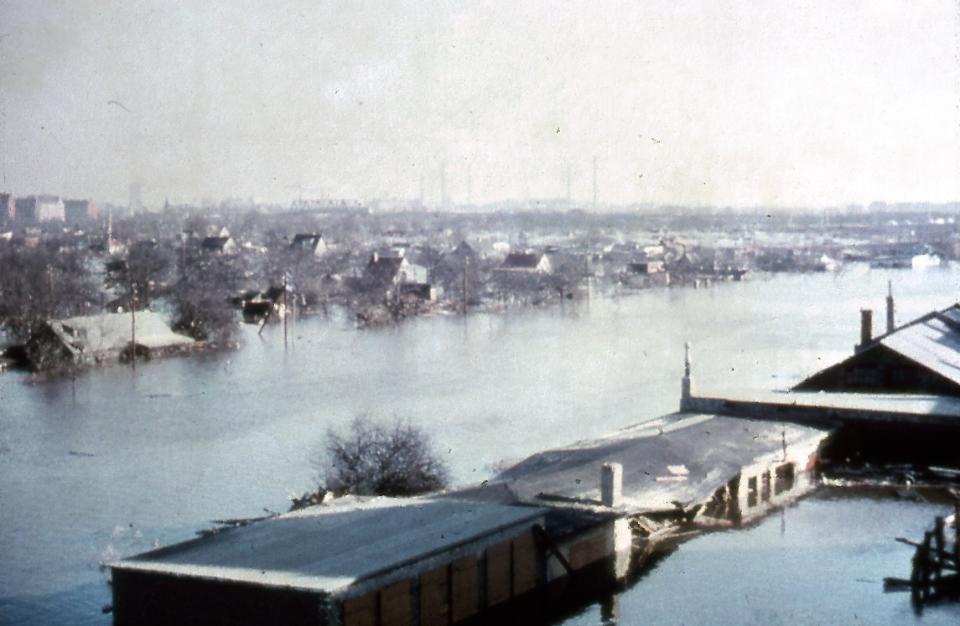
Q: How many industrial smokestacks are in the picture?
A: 5